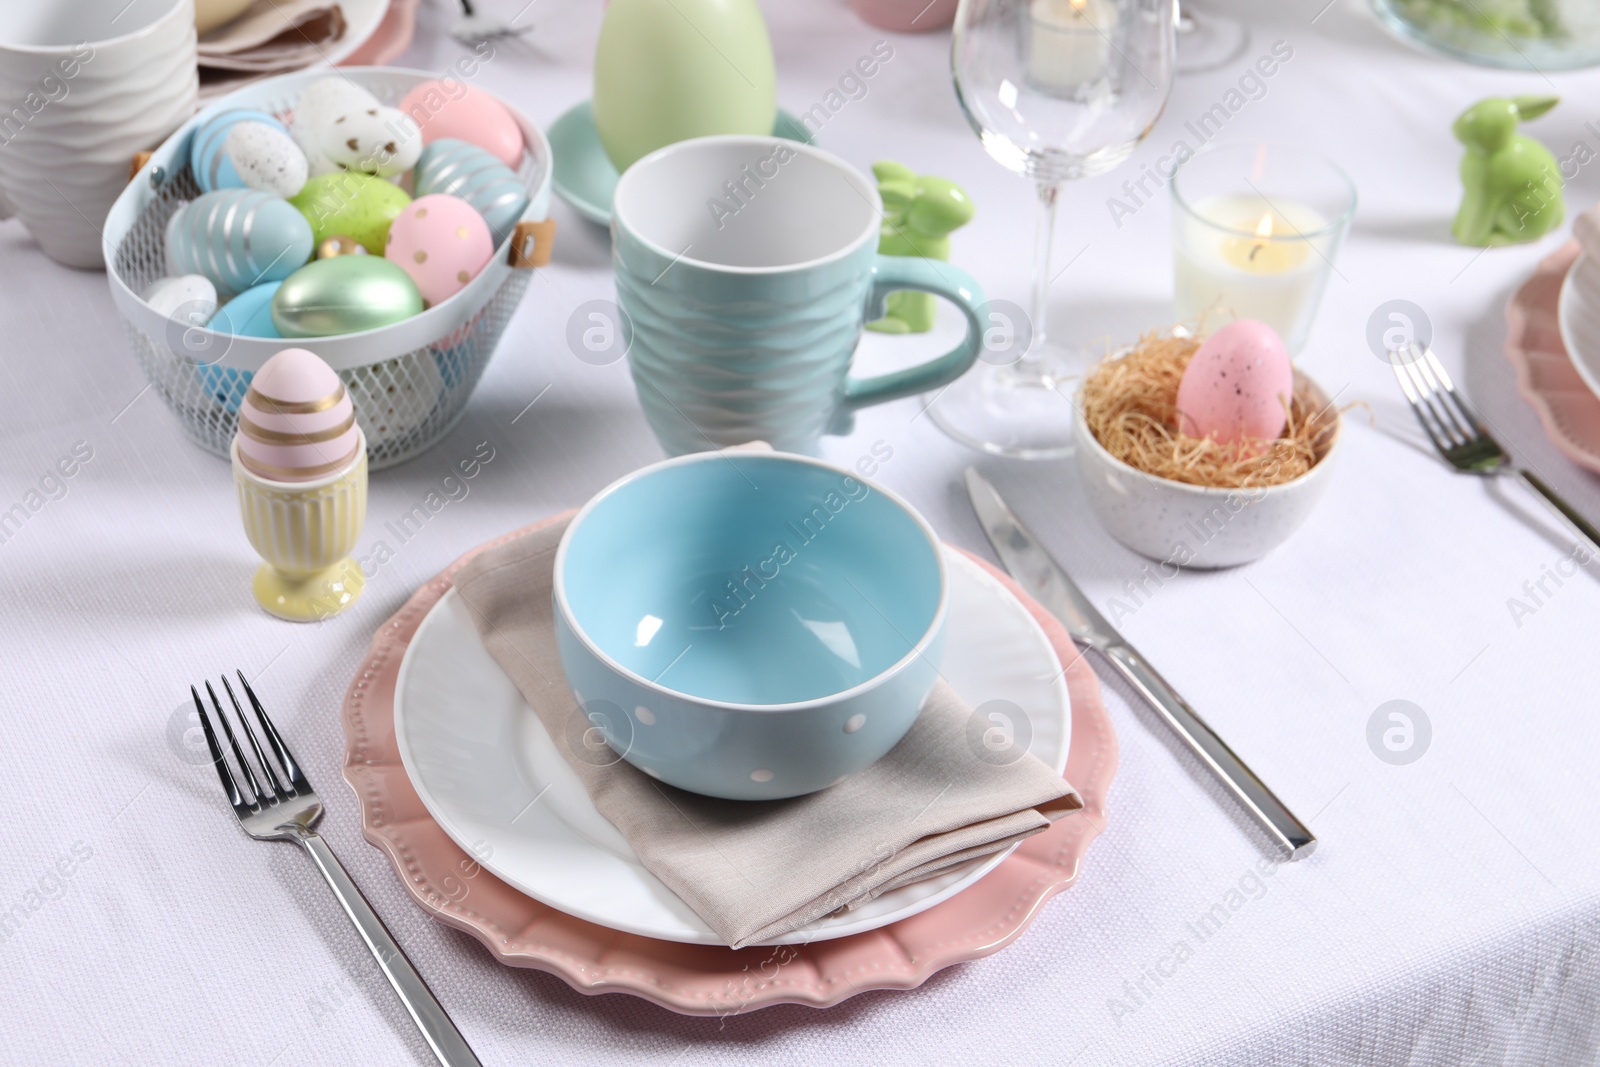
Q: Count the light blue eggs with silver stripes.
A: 3